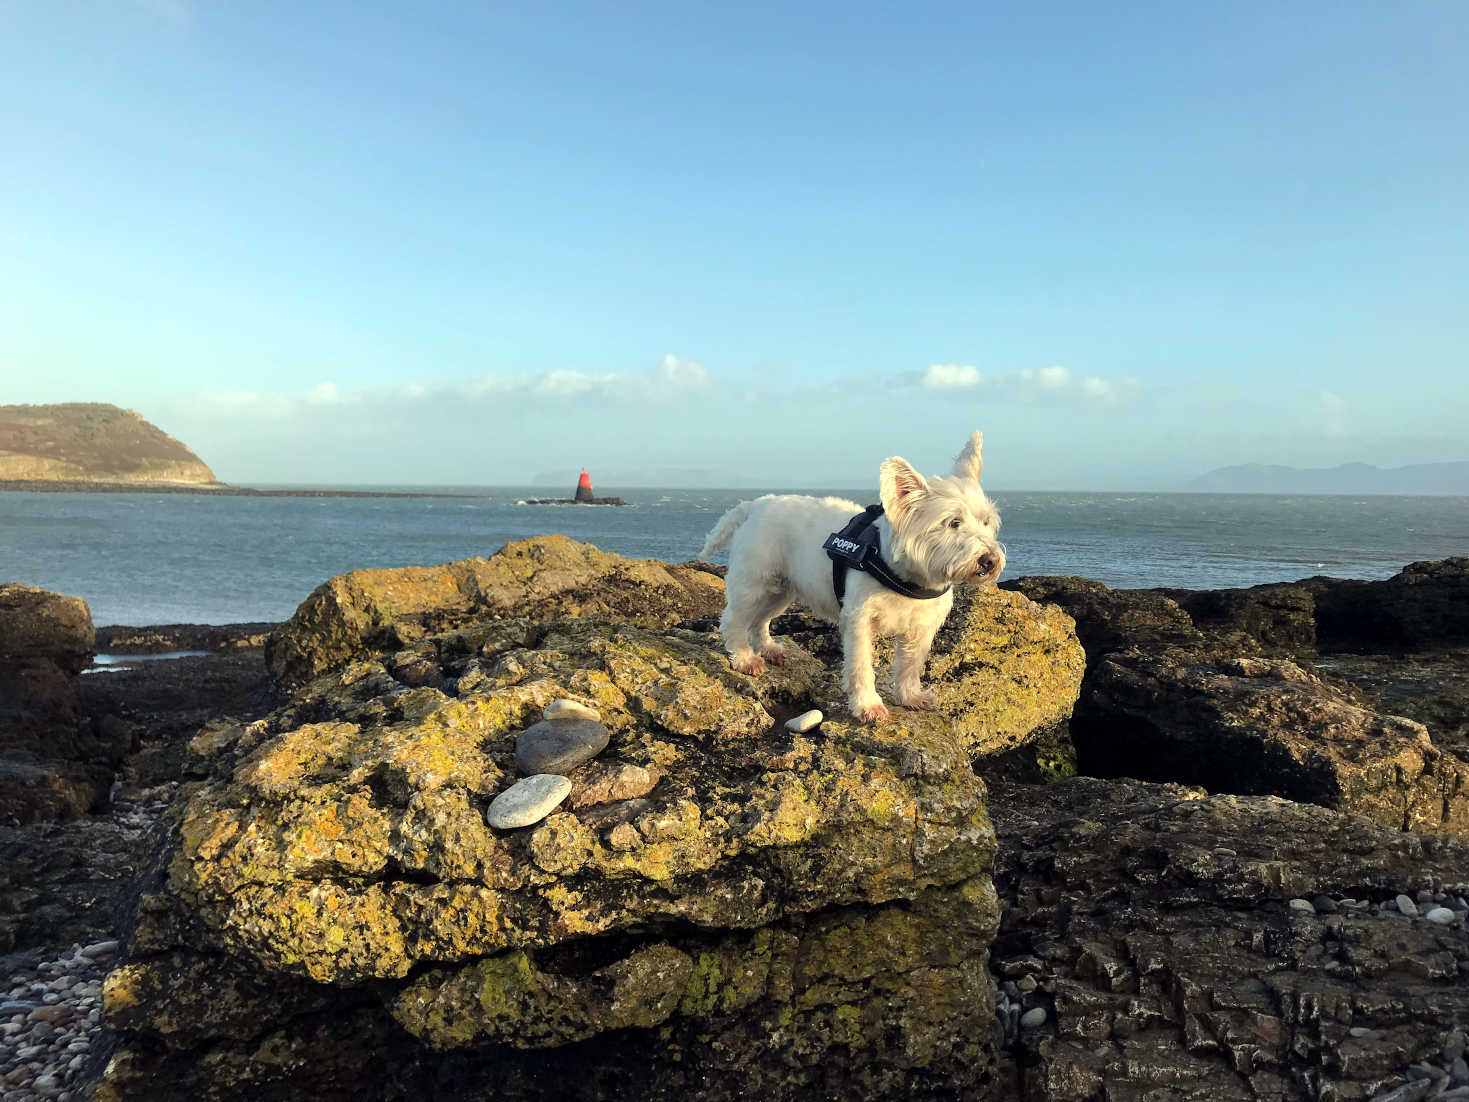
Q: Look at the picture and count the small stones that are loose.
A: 4